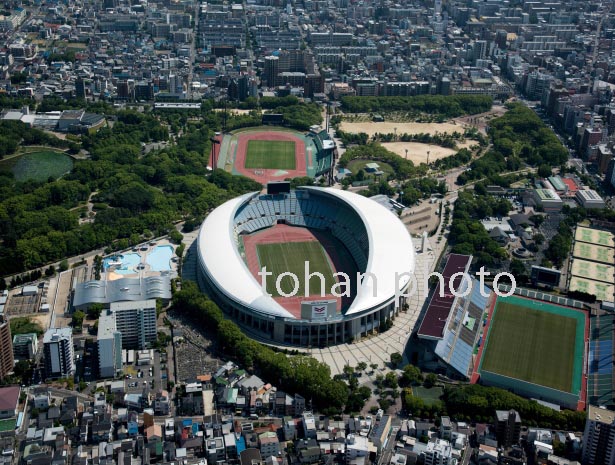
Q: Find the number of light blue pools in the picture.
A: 2